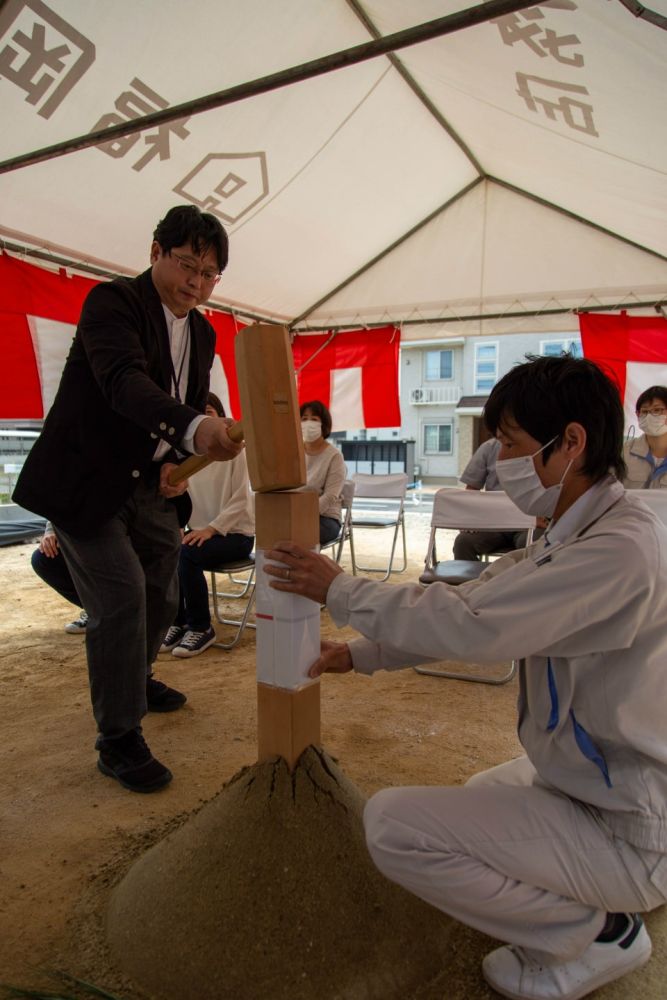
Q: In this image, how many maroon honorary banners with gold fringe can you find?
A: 0